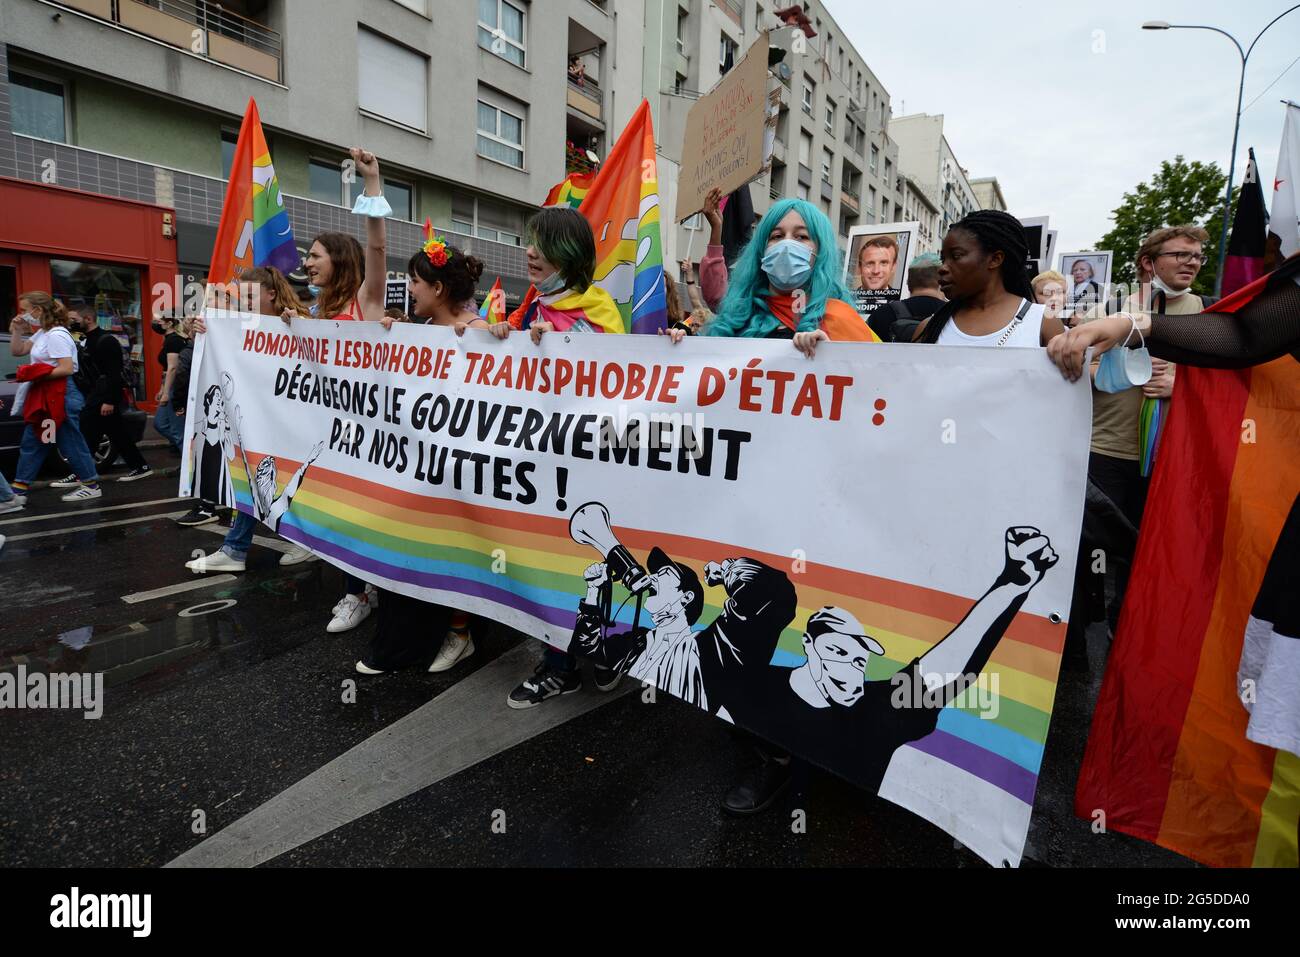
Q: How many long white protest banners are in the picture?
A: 1